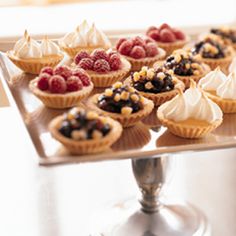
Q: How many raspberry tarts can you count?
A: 4